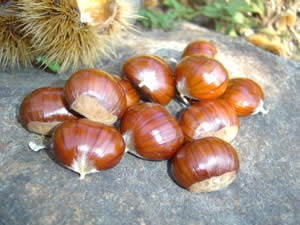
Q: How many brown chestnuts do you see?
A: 11